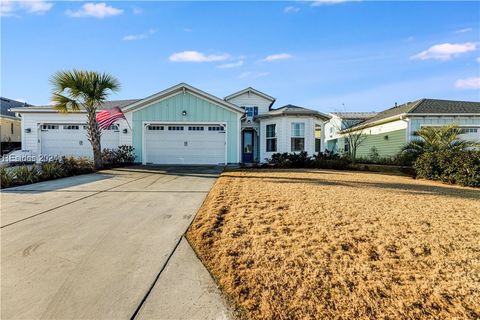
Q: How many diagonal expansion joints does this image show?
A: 2